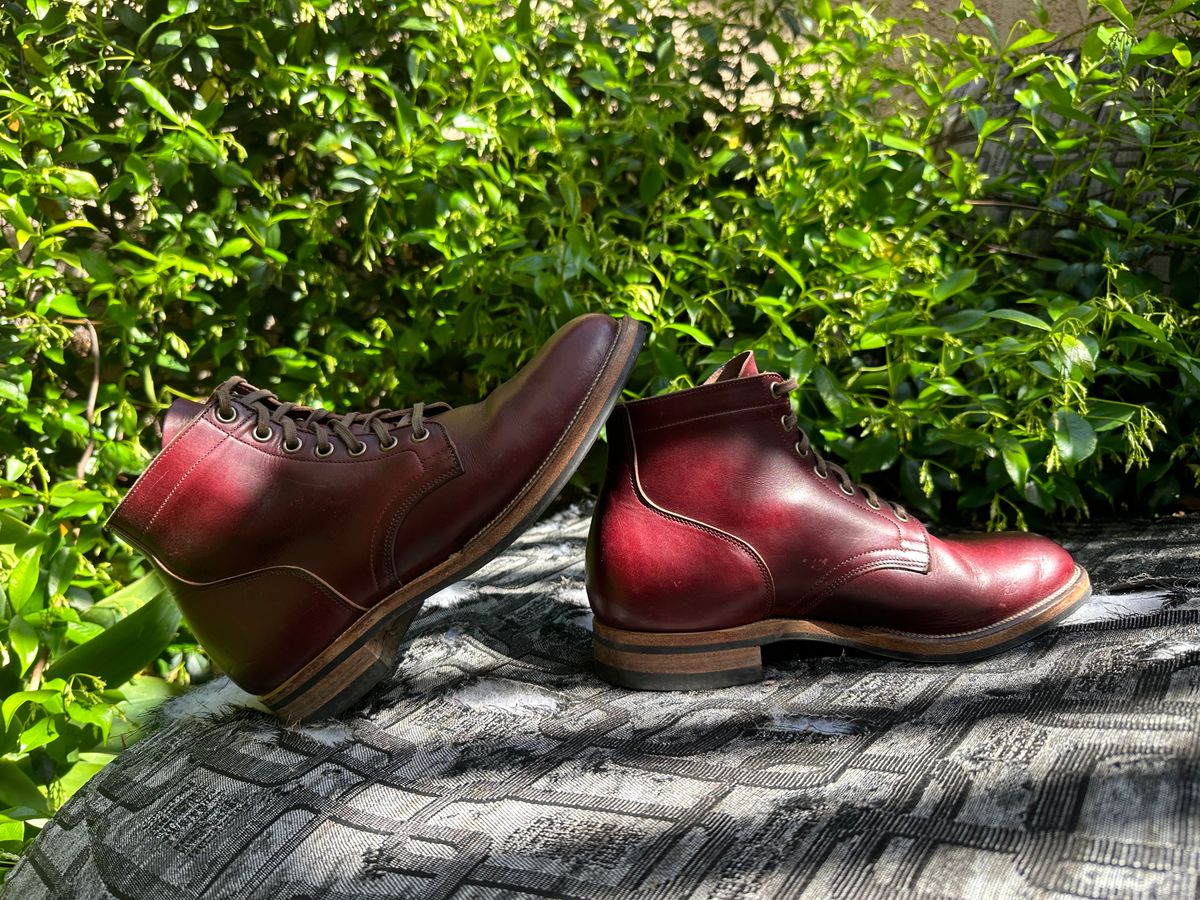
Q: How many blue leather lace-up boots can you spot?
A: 0